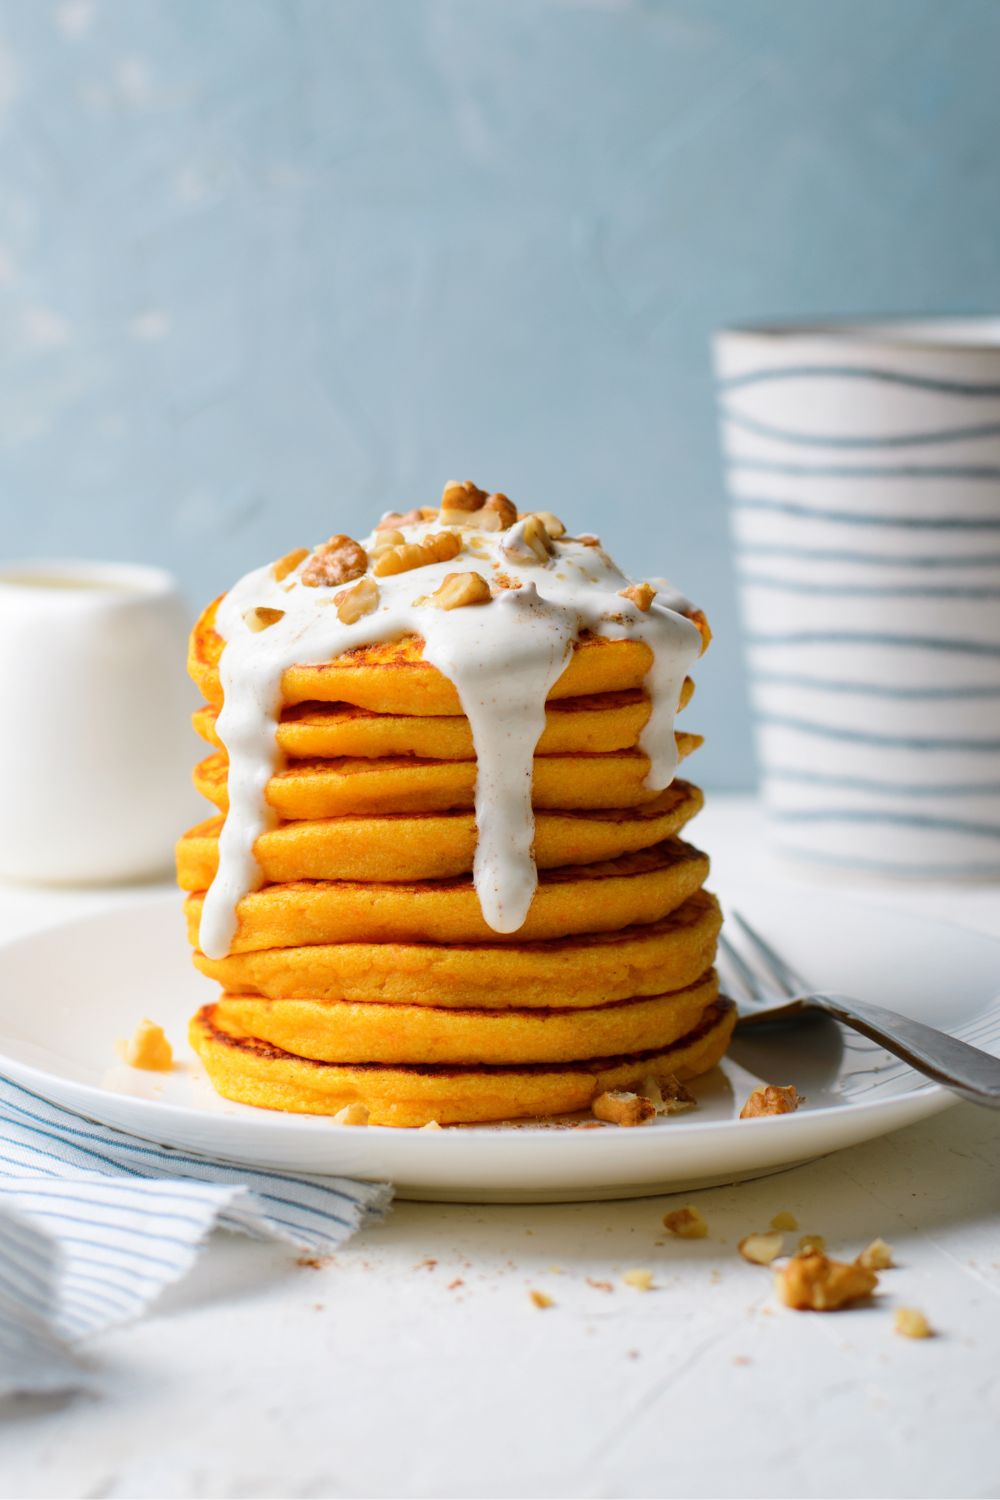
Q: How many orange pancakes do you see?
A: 8